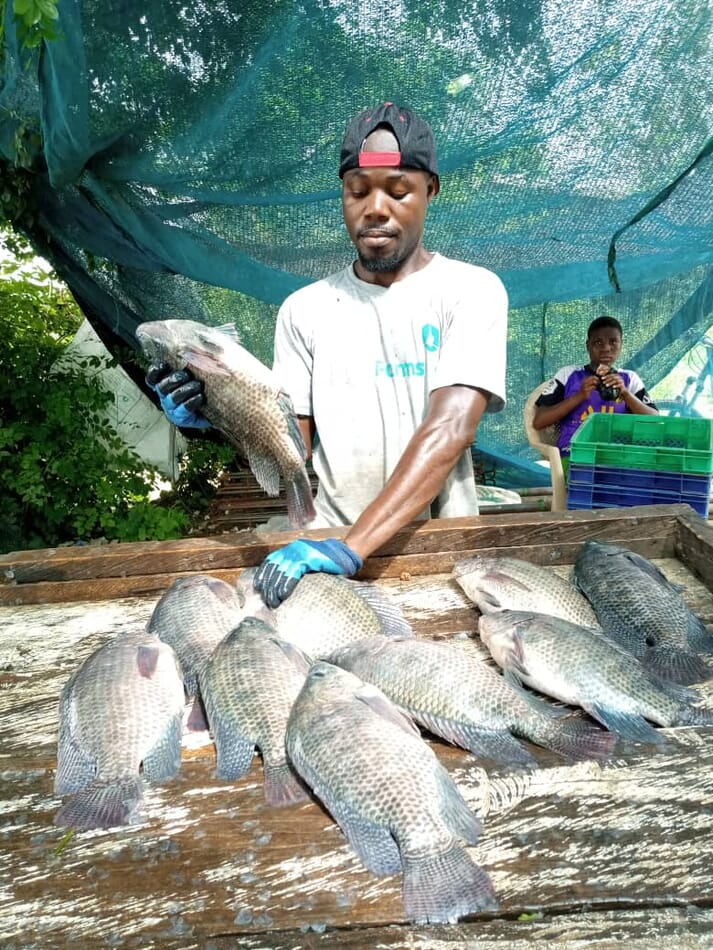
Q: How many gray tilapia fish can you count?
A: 10